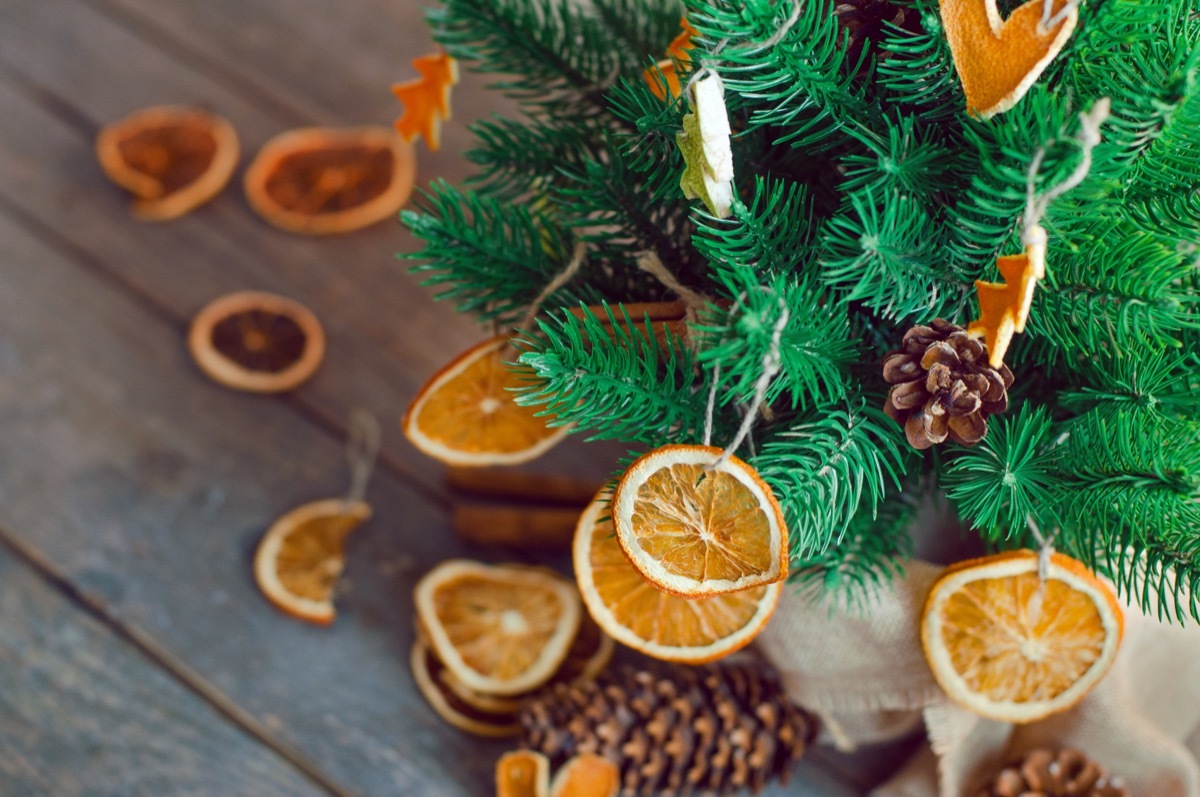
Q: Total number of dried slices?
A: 11